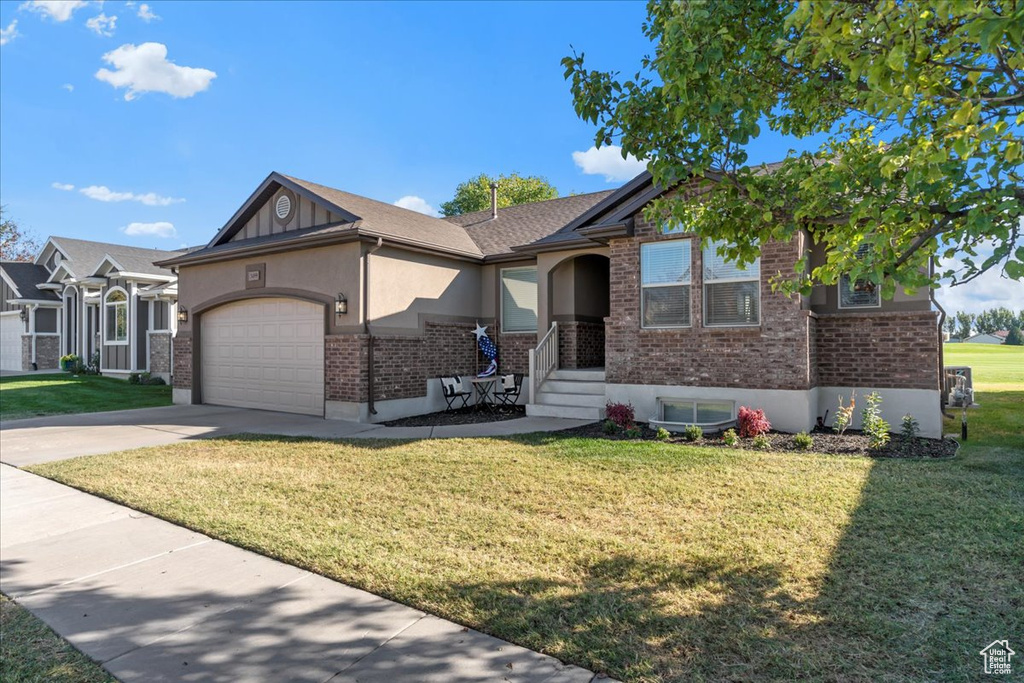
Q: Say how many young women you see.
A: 0